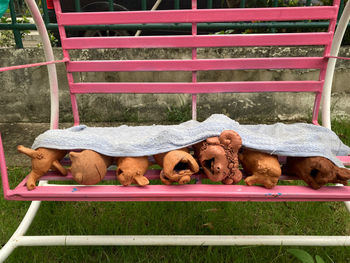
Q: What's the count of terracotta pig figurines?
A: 7